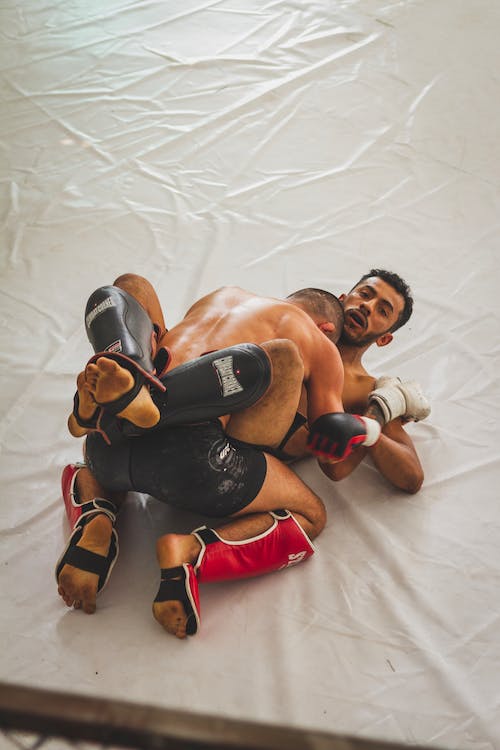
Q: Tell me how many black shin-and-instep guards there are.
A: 2